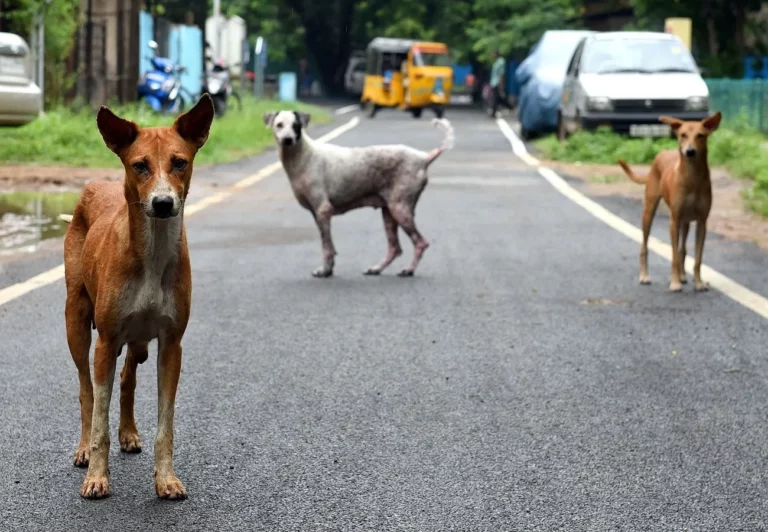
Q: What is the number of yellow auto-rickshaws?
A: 1